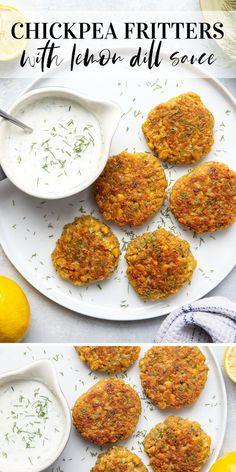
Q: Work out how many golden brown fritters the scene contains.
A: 10